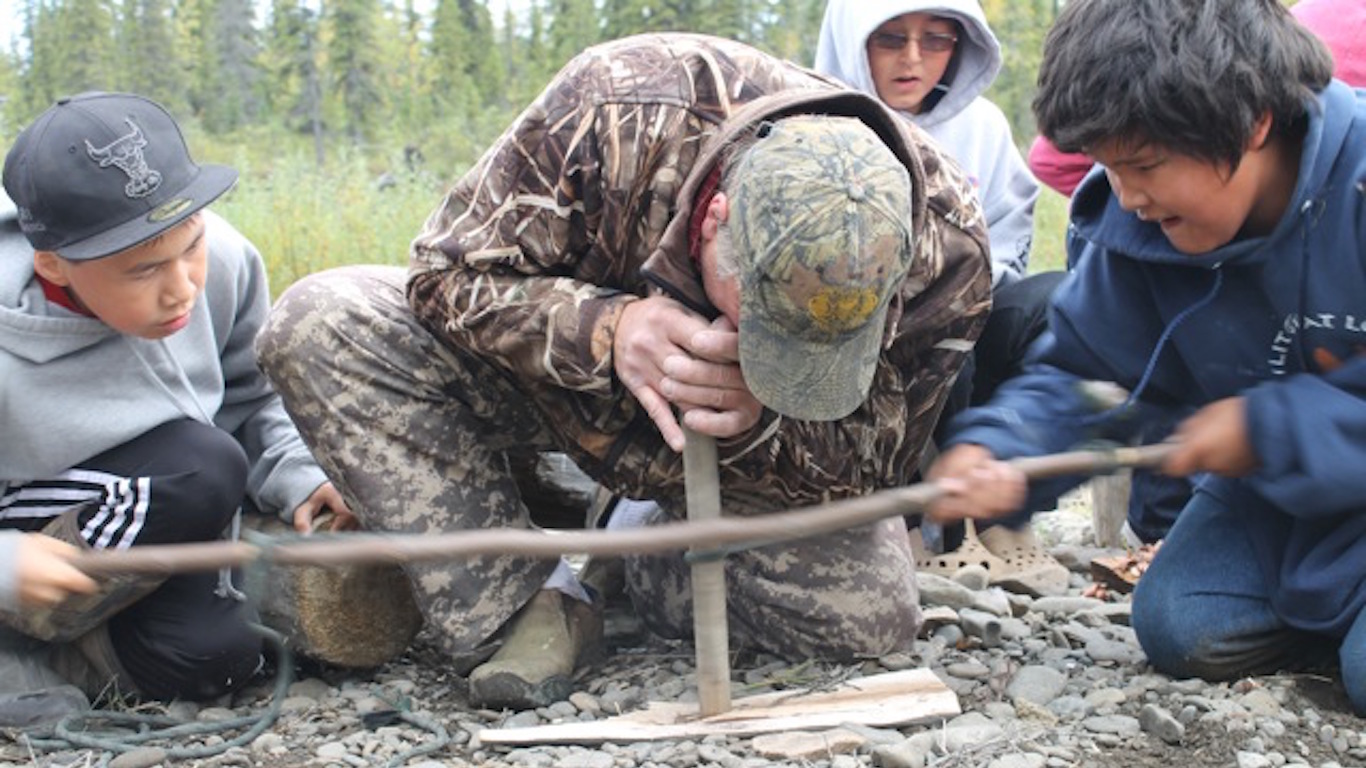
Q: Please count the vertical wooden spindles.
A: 1